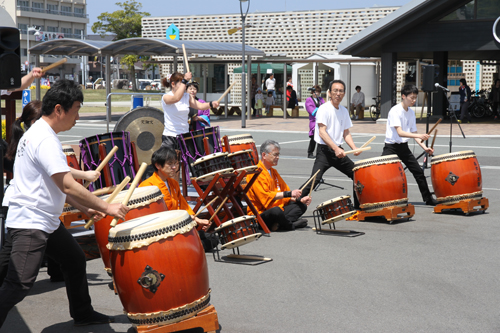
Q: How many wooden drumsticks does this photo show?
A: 15